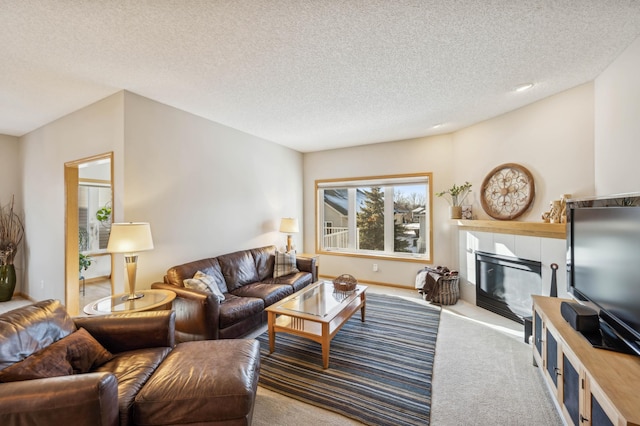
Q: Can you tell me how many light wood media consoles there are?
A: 1